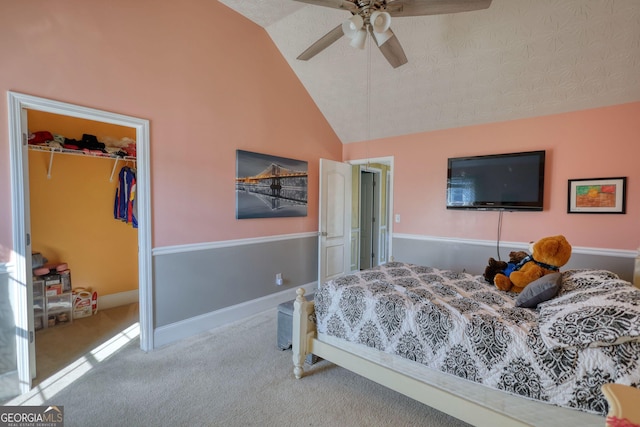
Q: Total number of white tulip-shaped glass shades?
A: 4